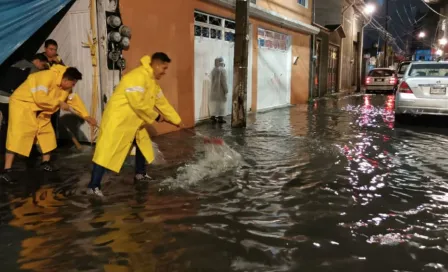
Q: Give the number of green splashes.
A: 0